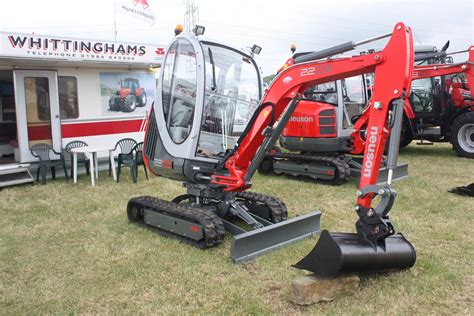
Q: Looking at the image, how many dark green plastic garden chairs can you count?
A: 4